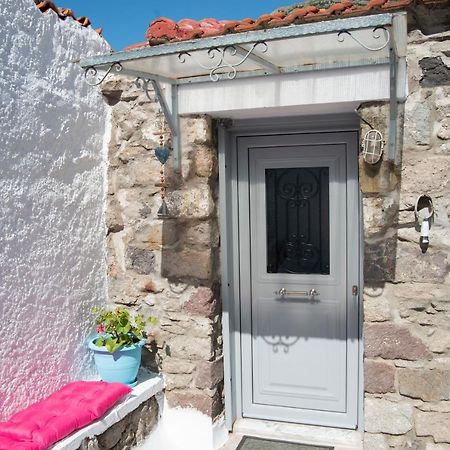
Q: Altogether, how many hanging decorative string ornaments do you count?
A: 1